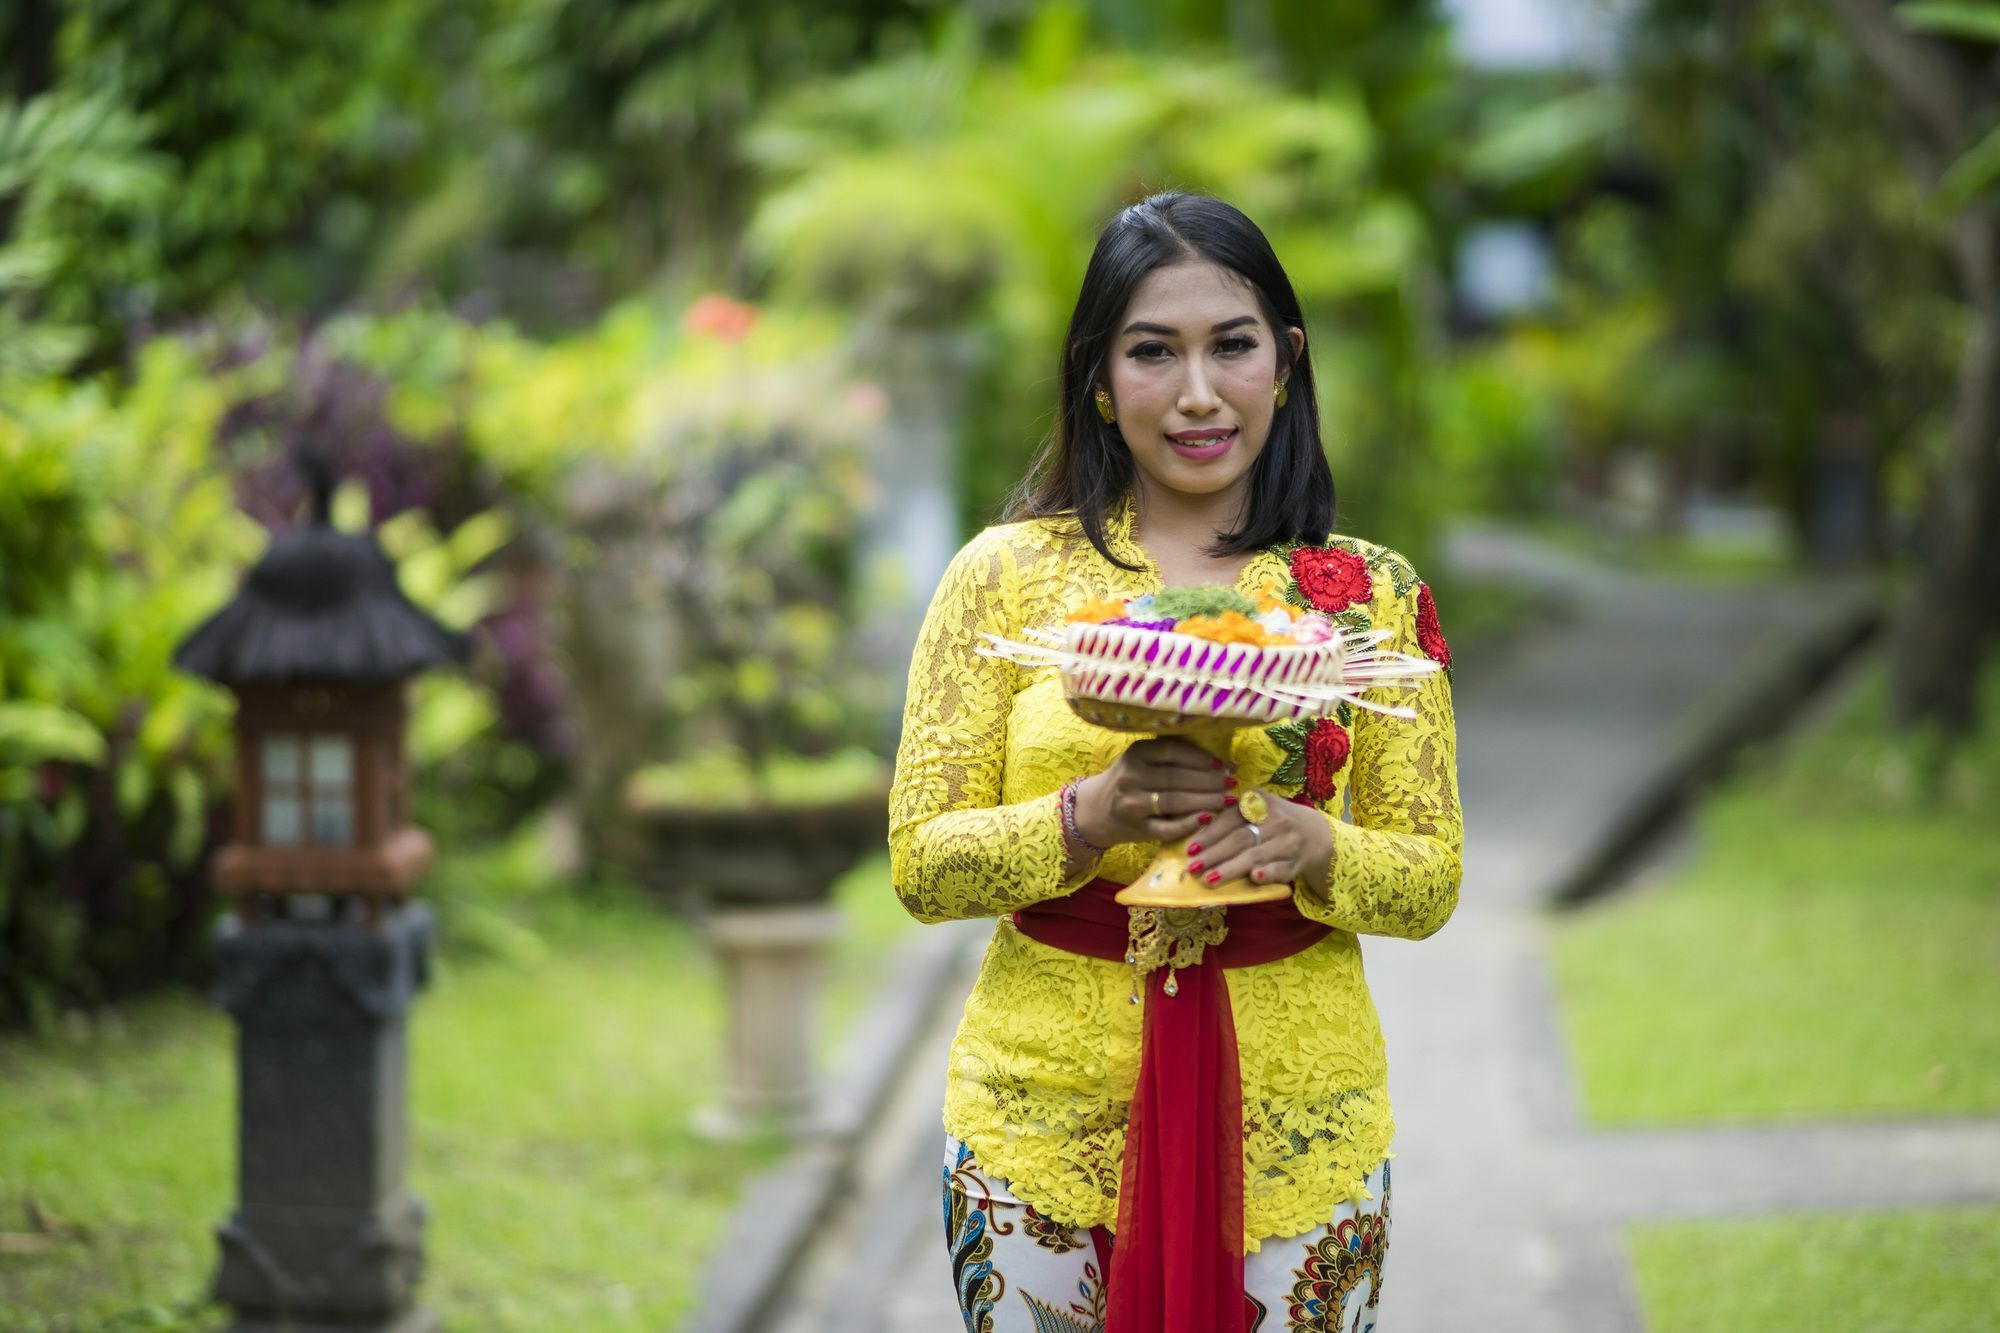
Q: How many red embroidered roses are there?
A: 3